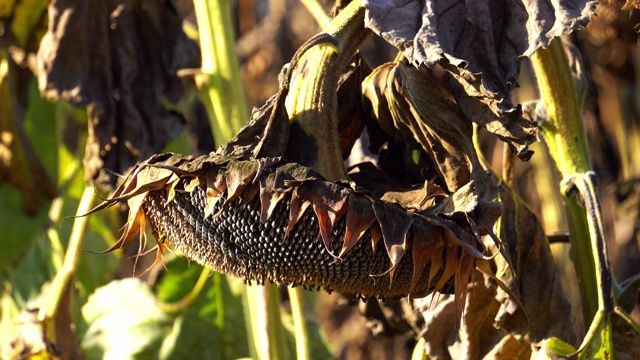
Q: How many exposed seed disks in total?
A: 1